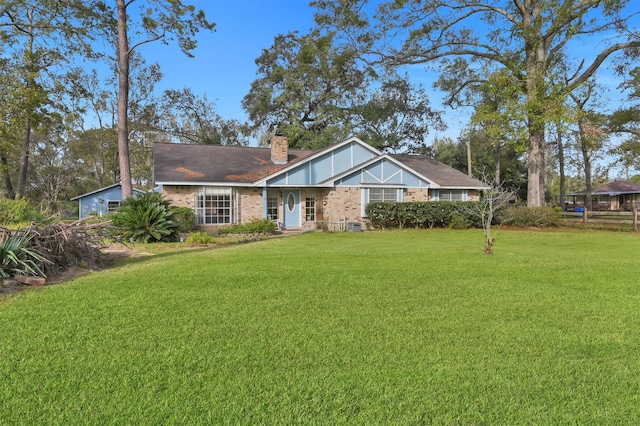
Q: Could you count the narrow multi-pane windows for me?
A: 2